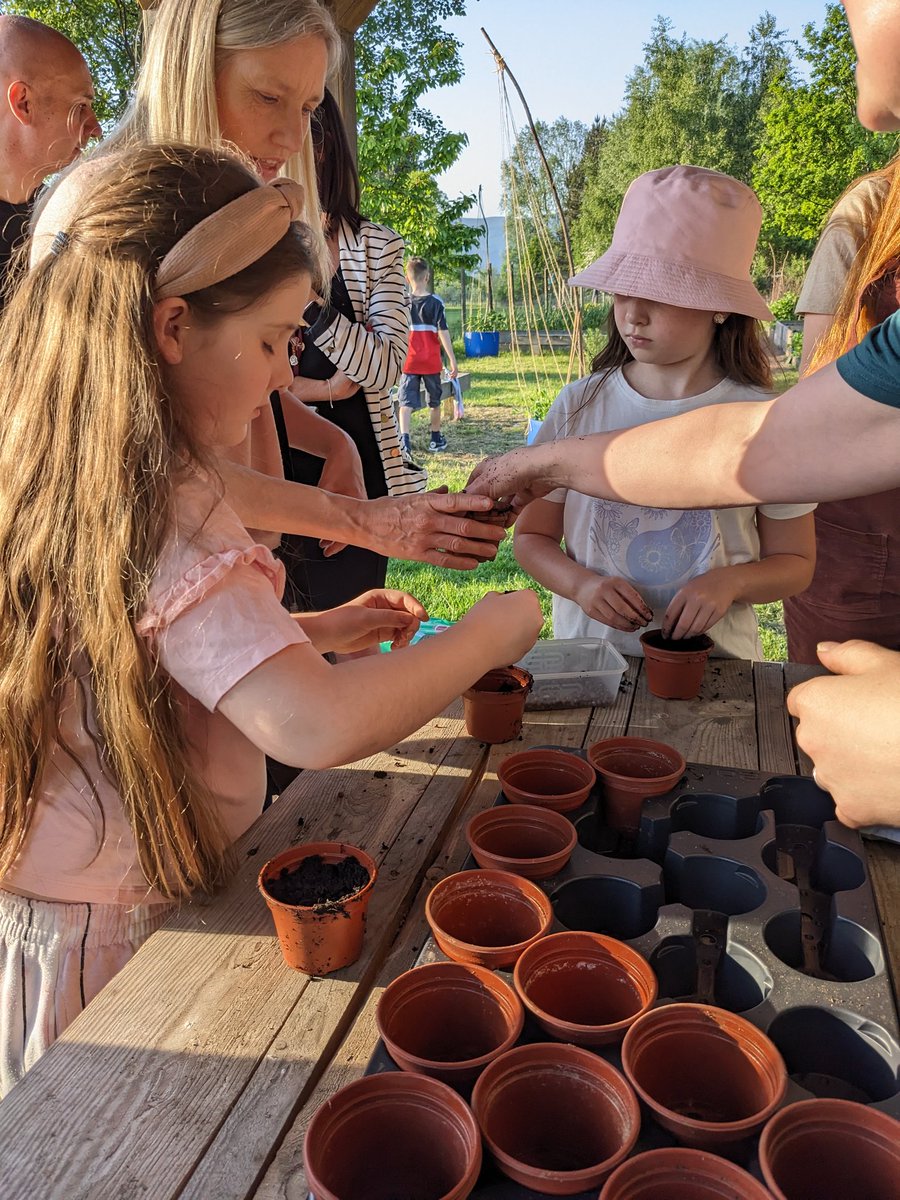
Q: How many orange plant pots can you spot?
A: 14